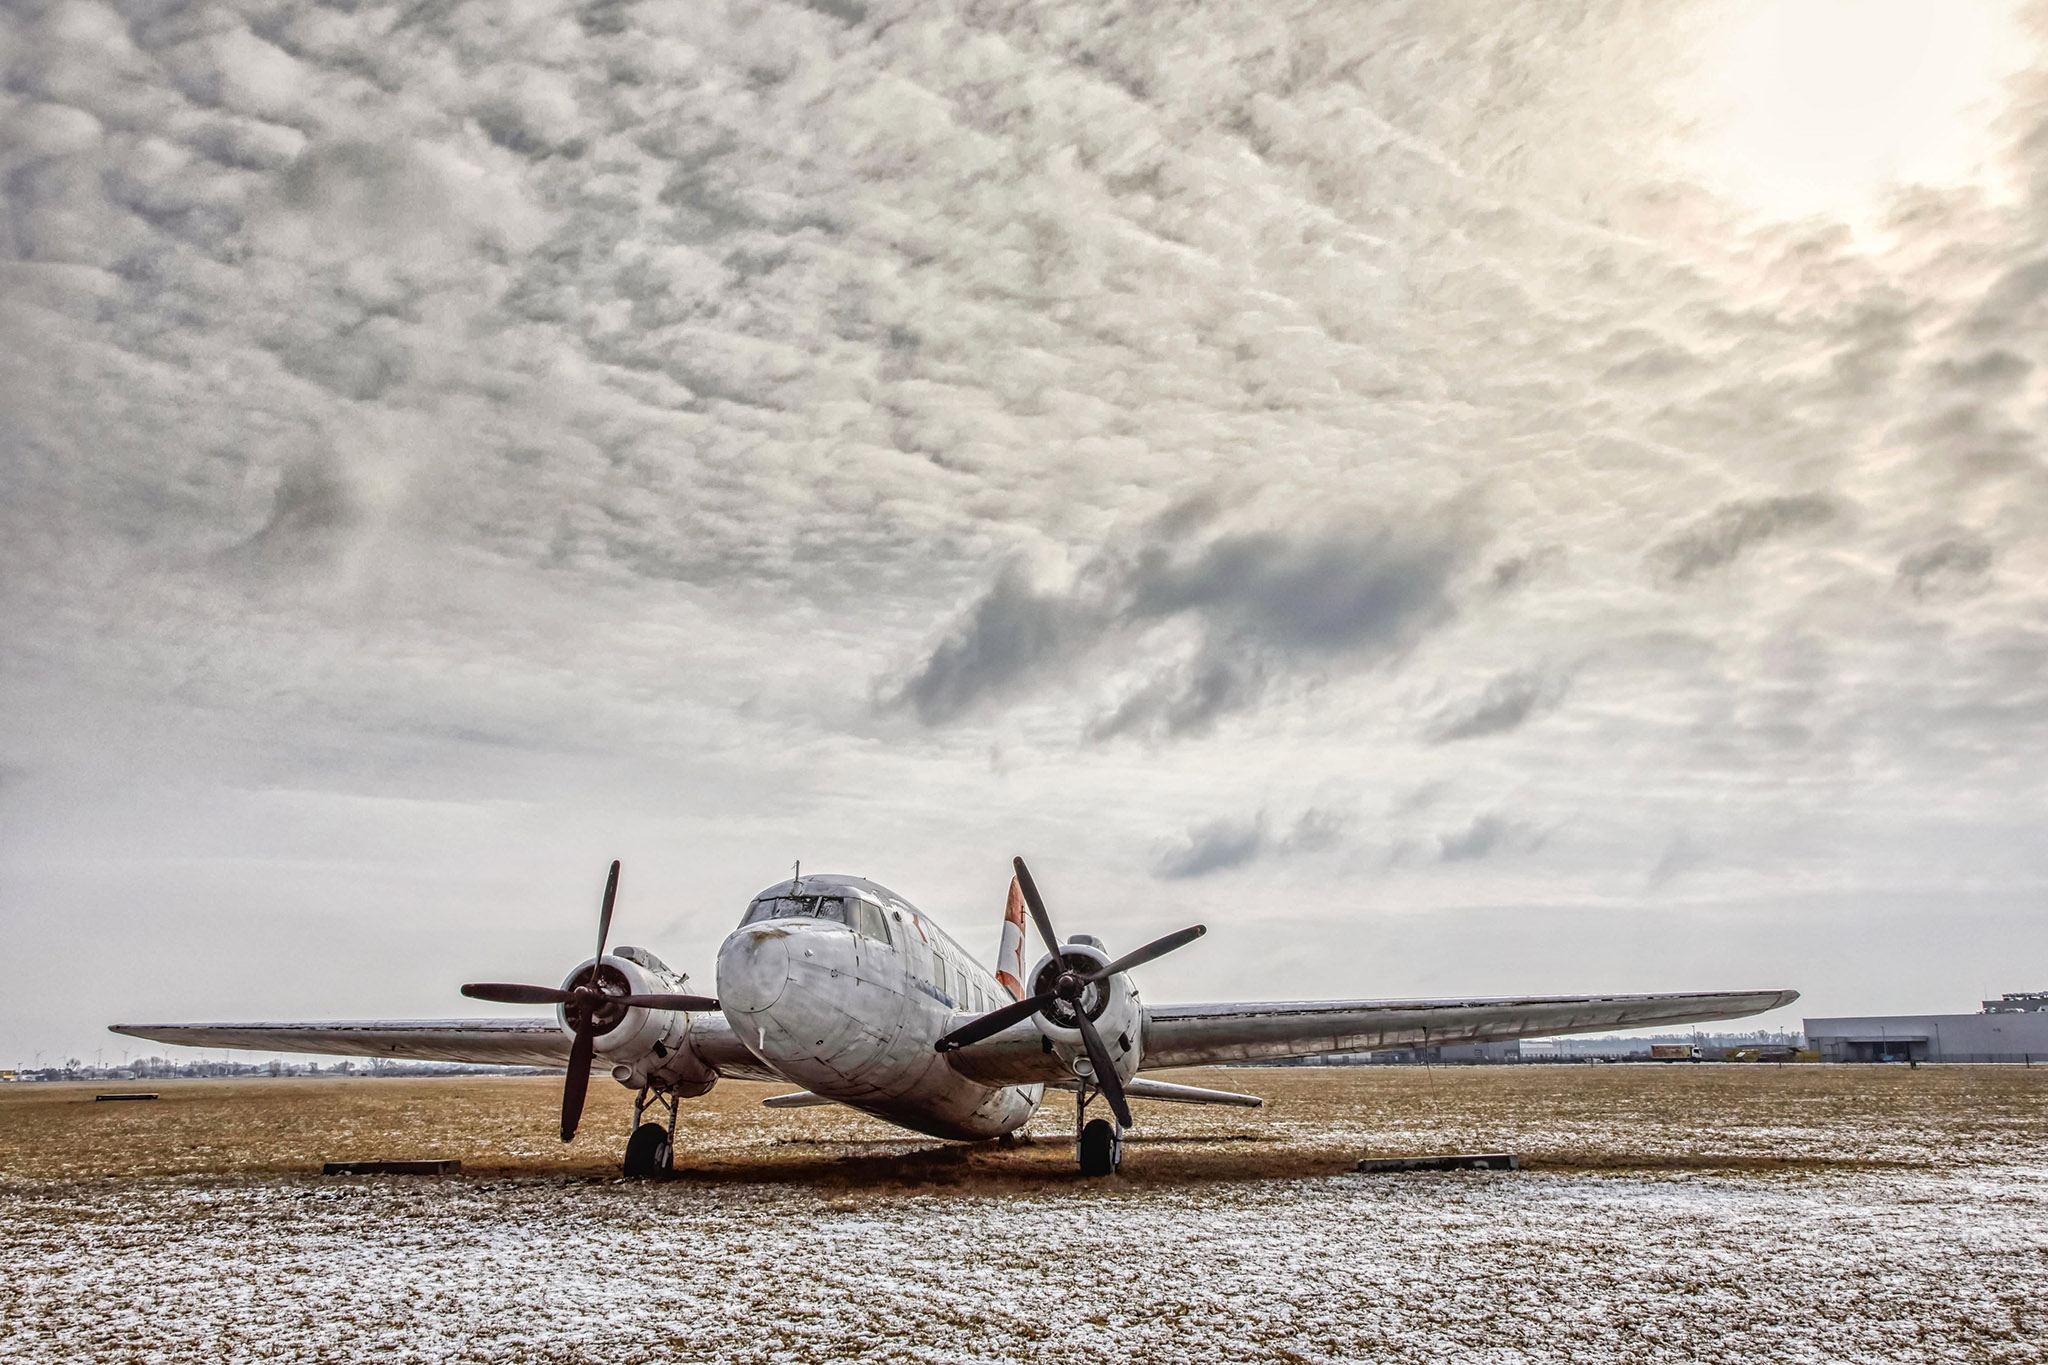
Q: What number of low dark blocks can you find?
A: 3